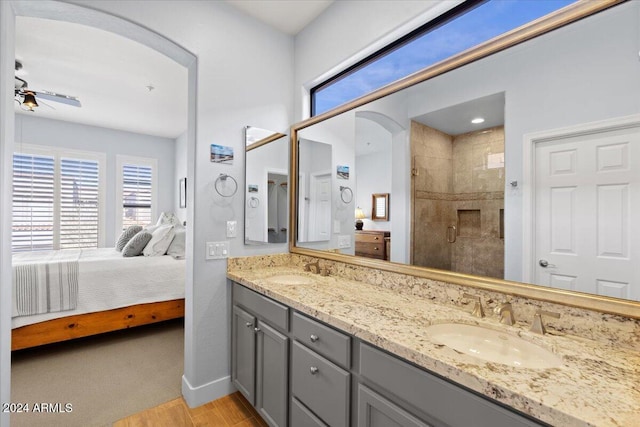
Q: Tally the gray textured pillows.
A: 2